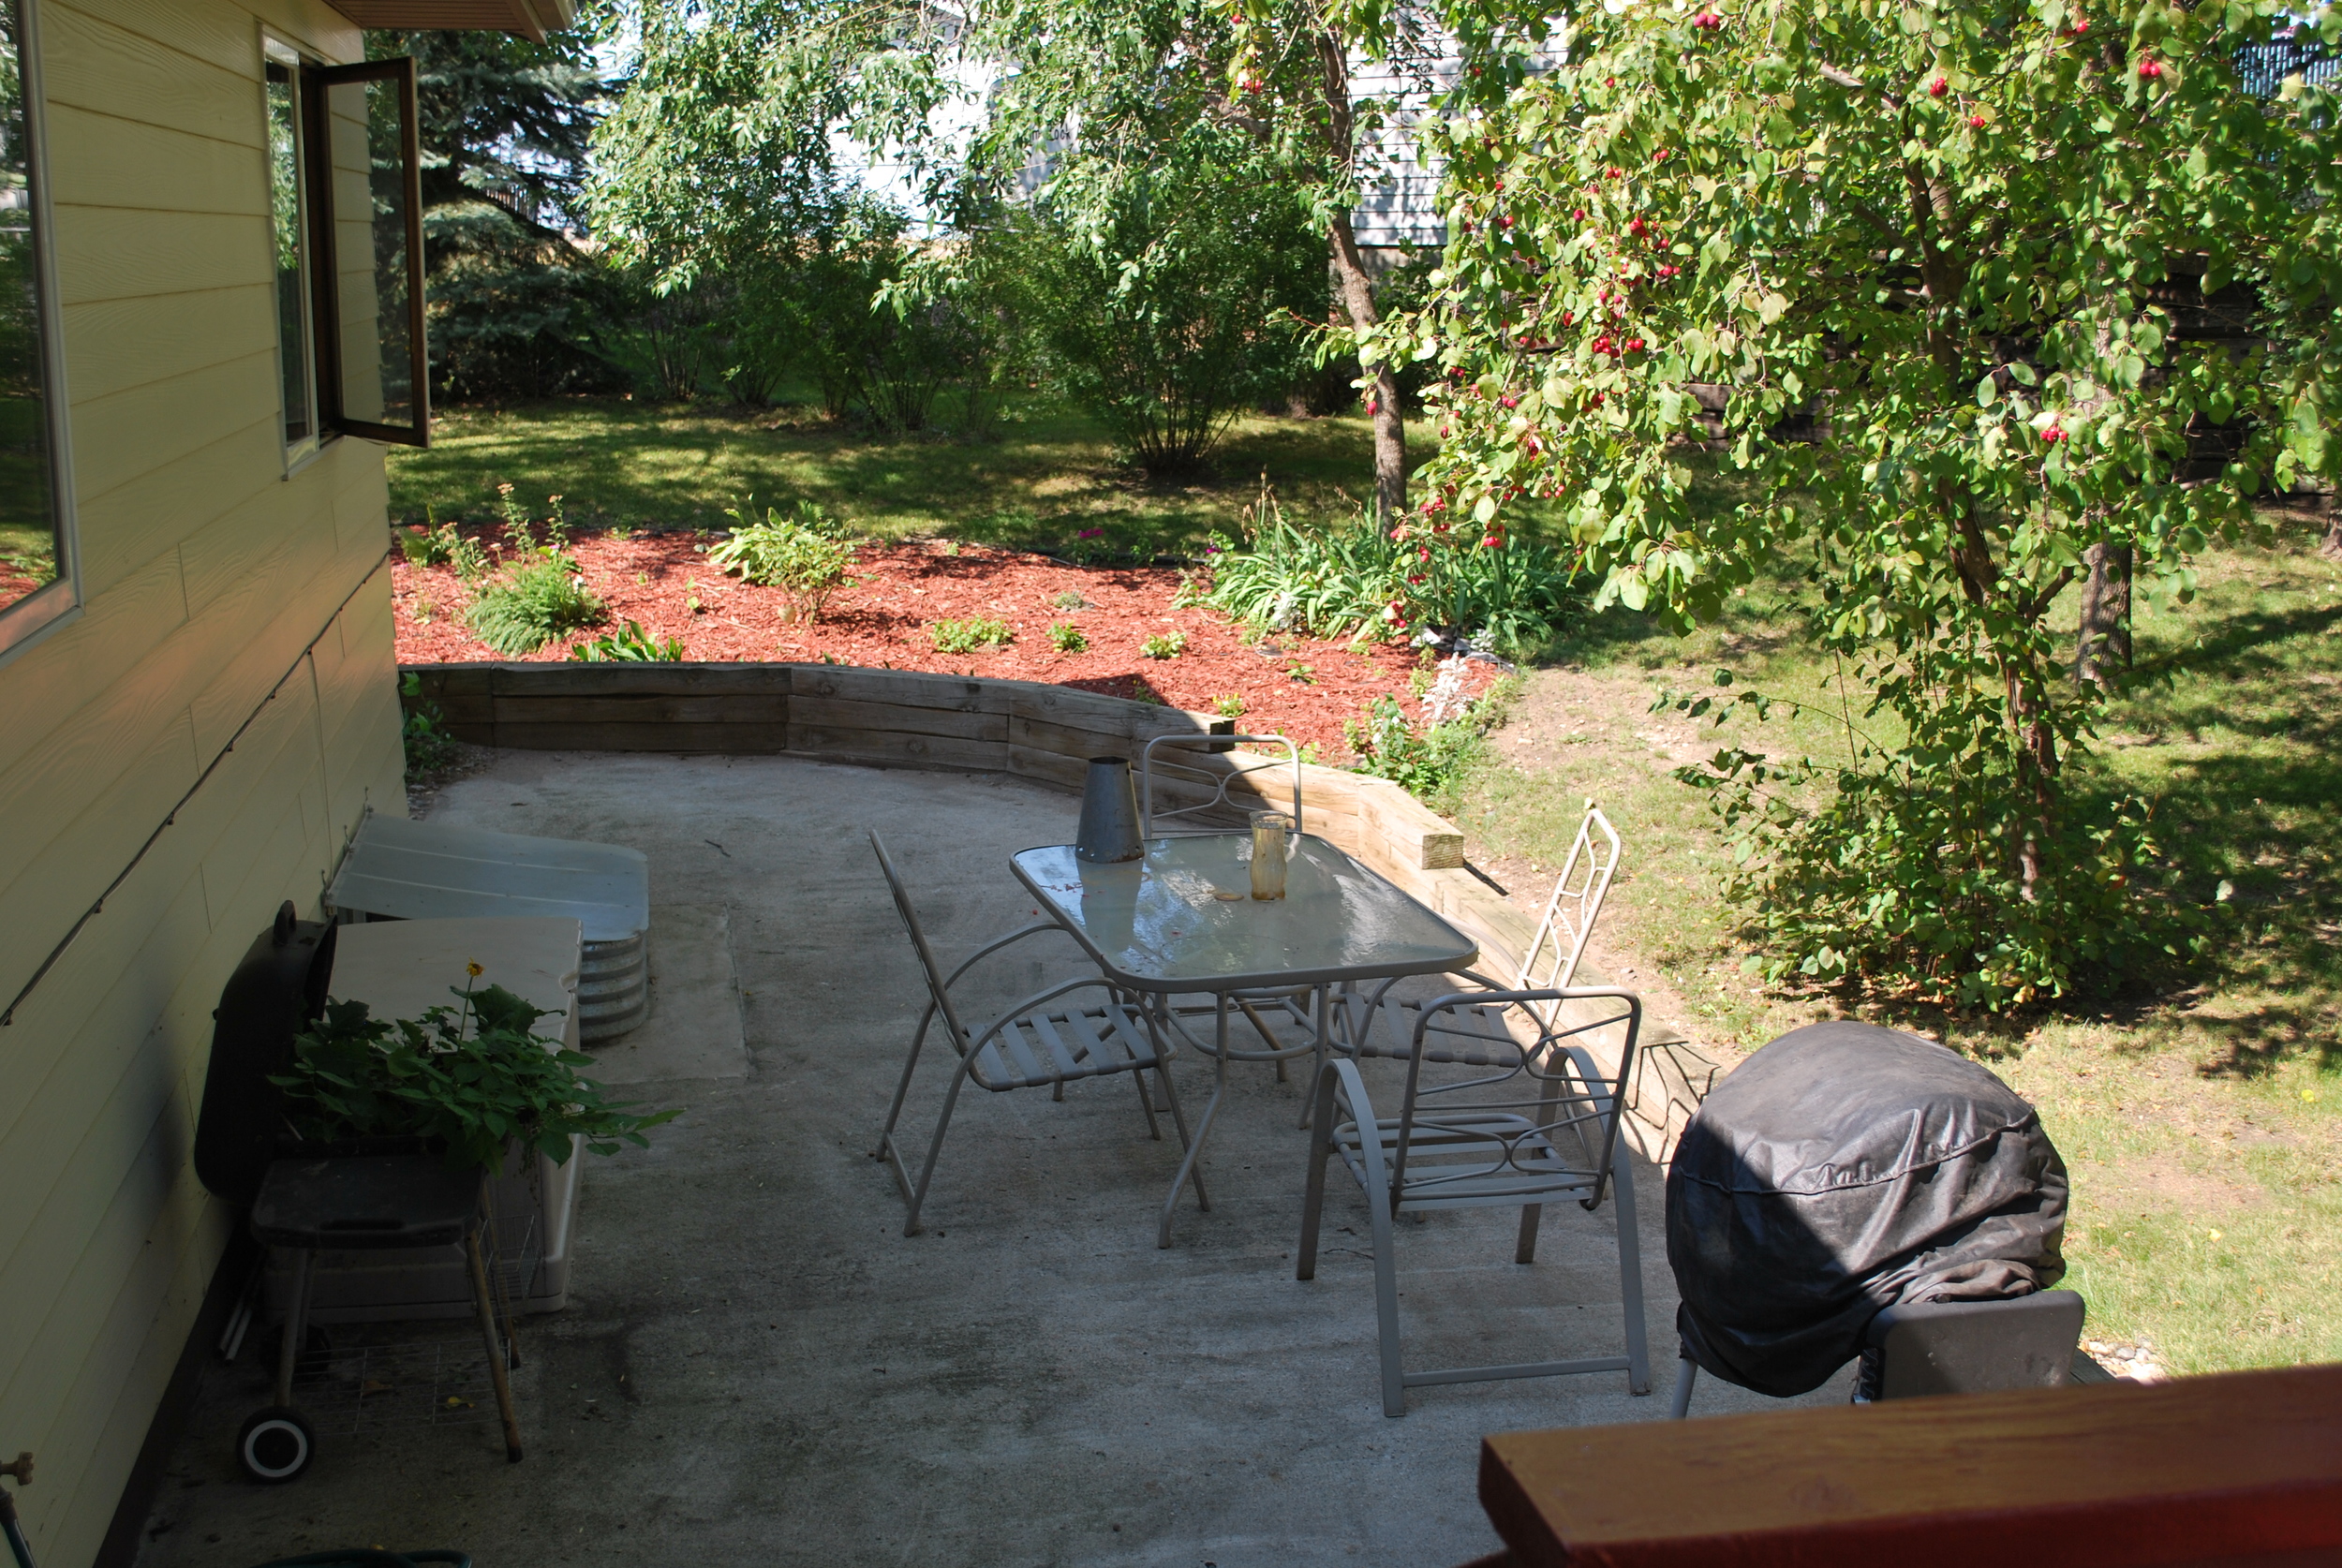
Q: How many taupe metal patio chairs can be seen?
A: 4